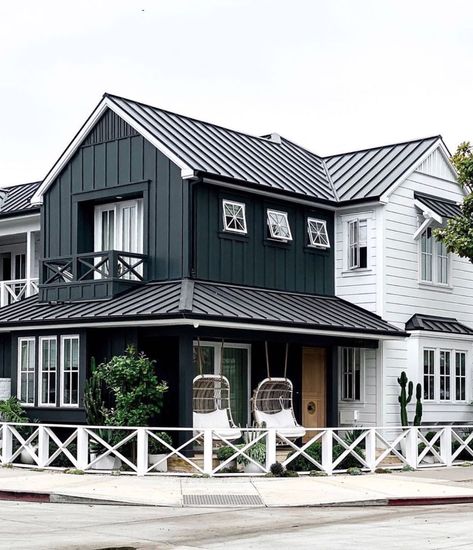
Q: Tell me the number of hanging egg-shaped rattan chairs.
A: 2